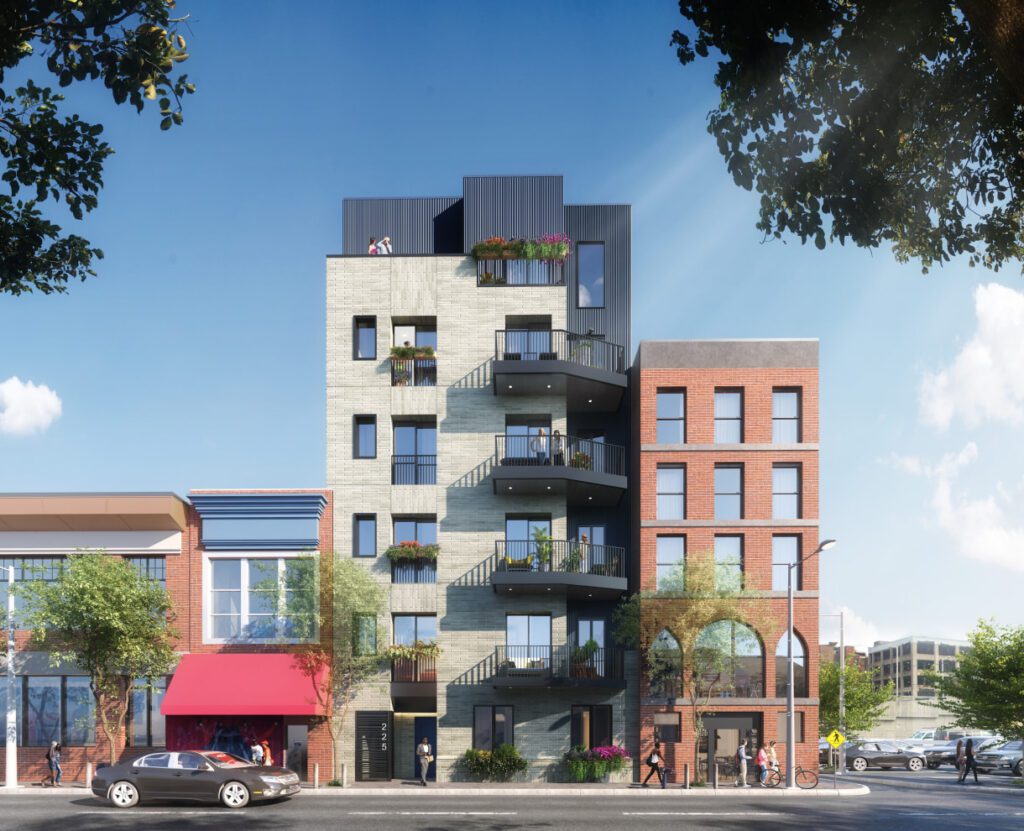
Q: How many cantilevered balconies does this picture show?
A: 4